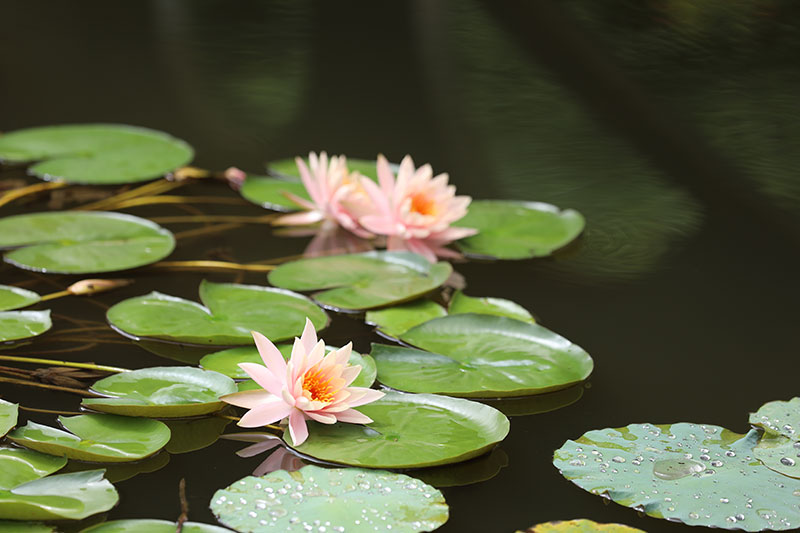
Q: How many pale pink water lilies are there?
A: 3